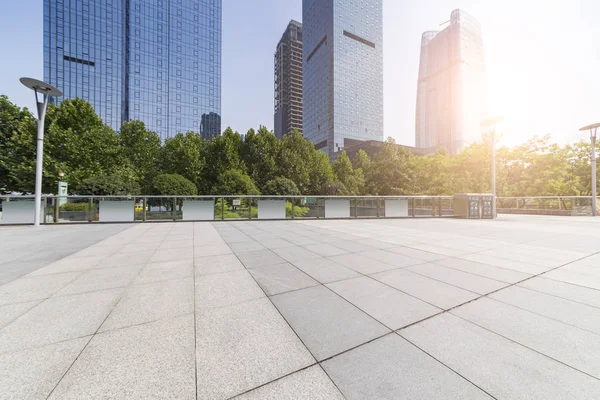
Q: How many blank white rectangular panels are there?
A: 6